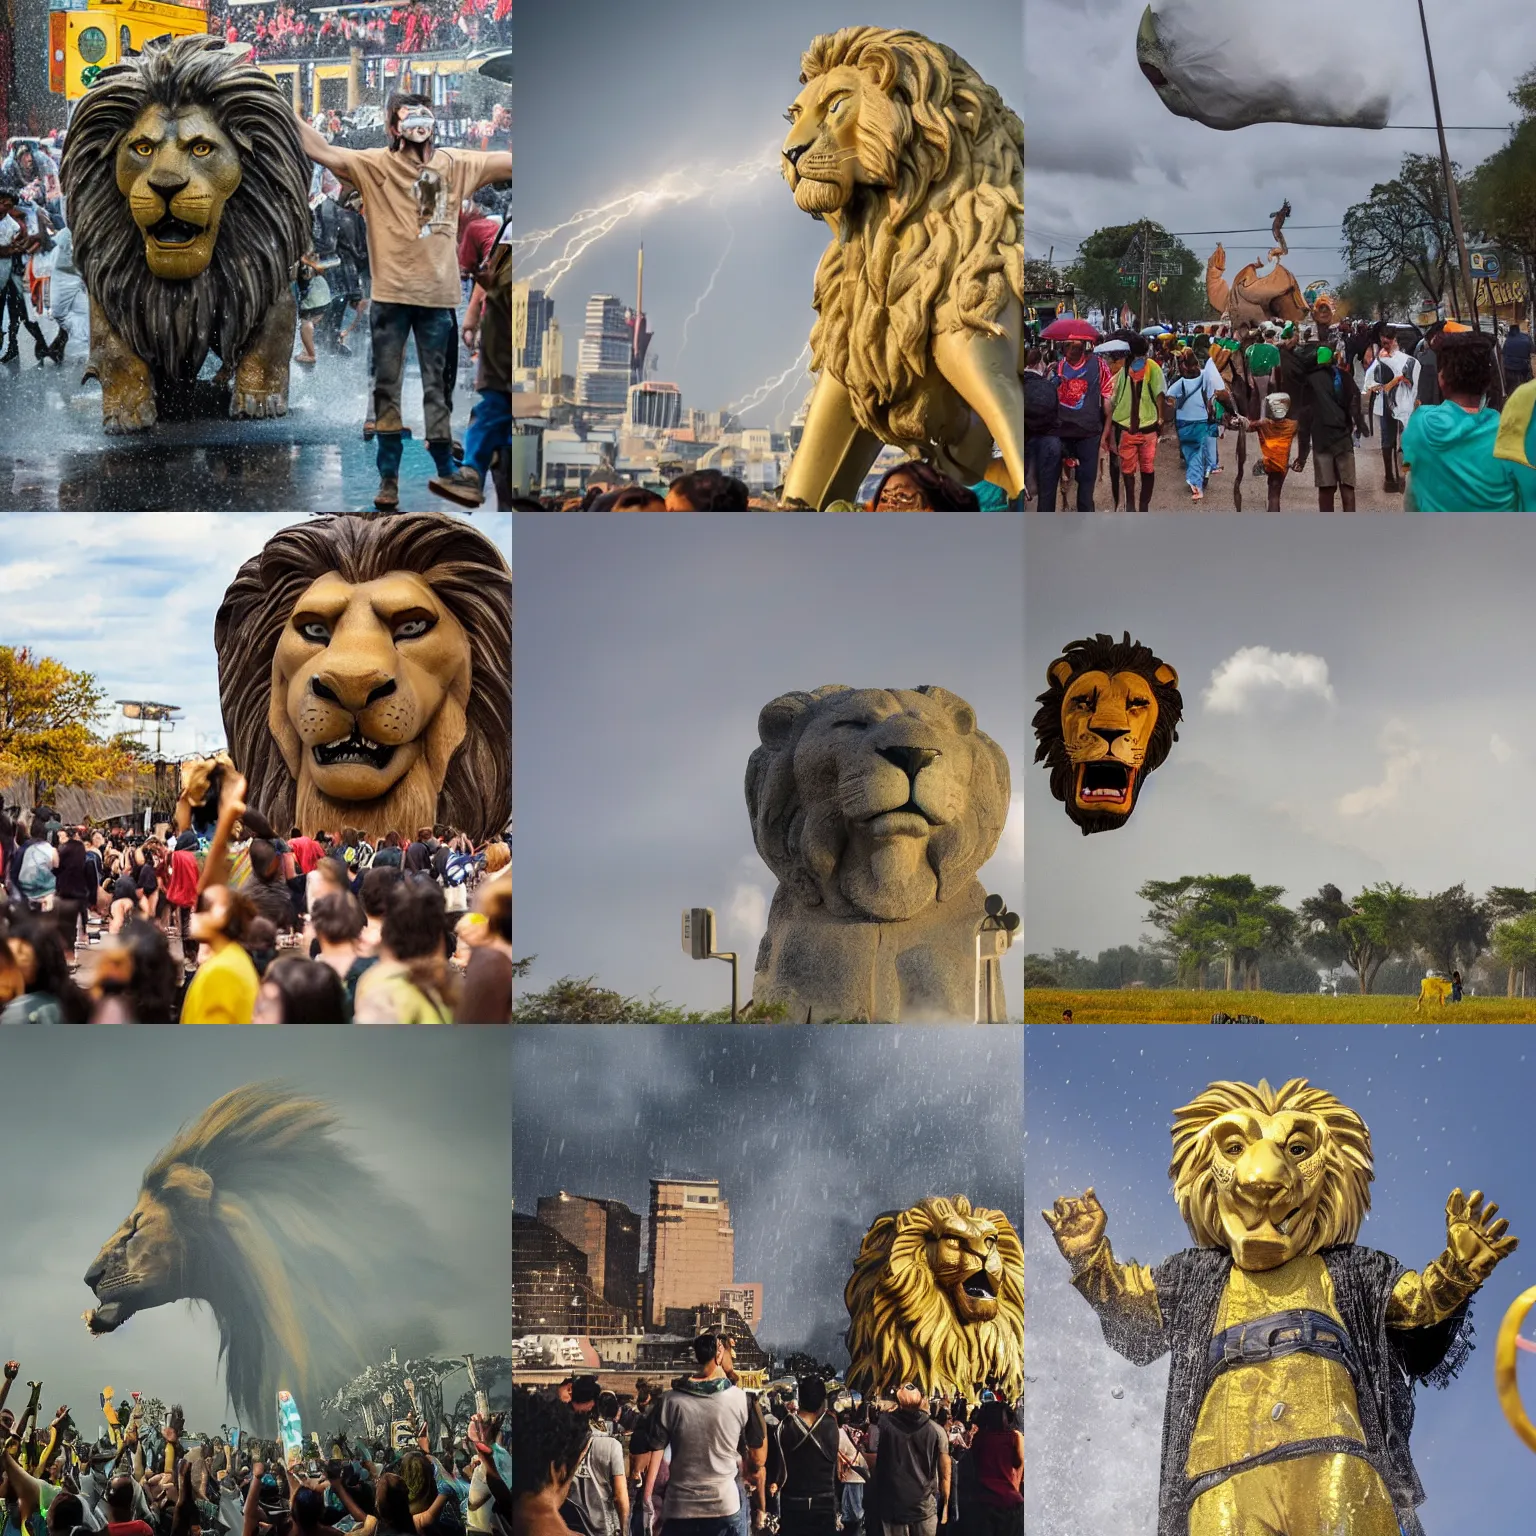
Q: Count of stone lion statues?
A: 1